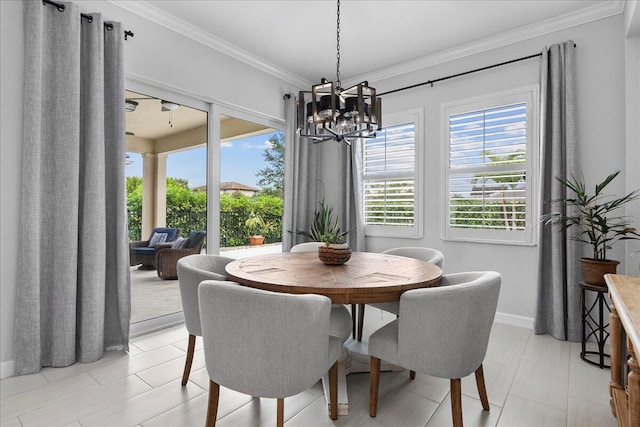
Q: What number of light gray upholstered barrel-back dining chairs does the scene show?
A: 5